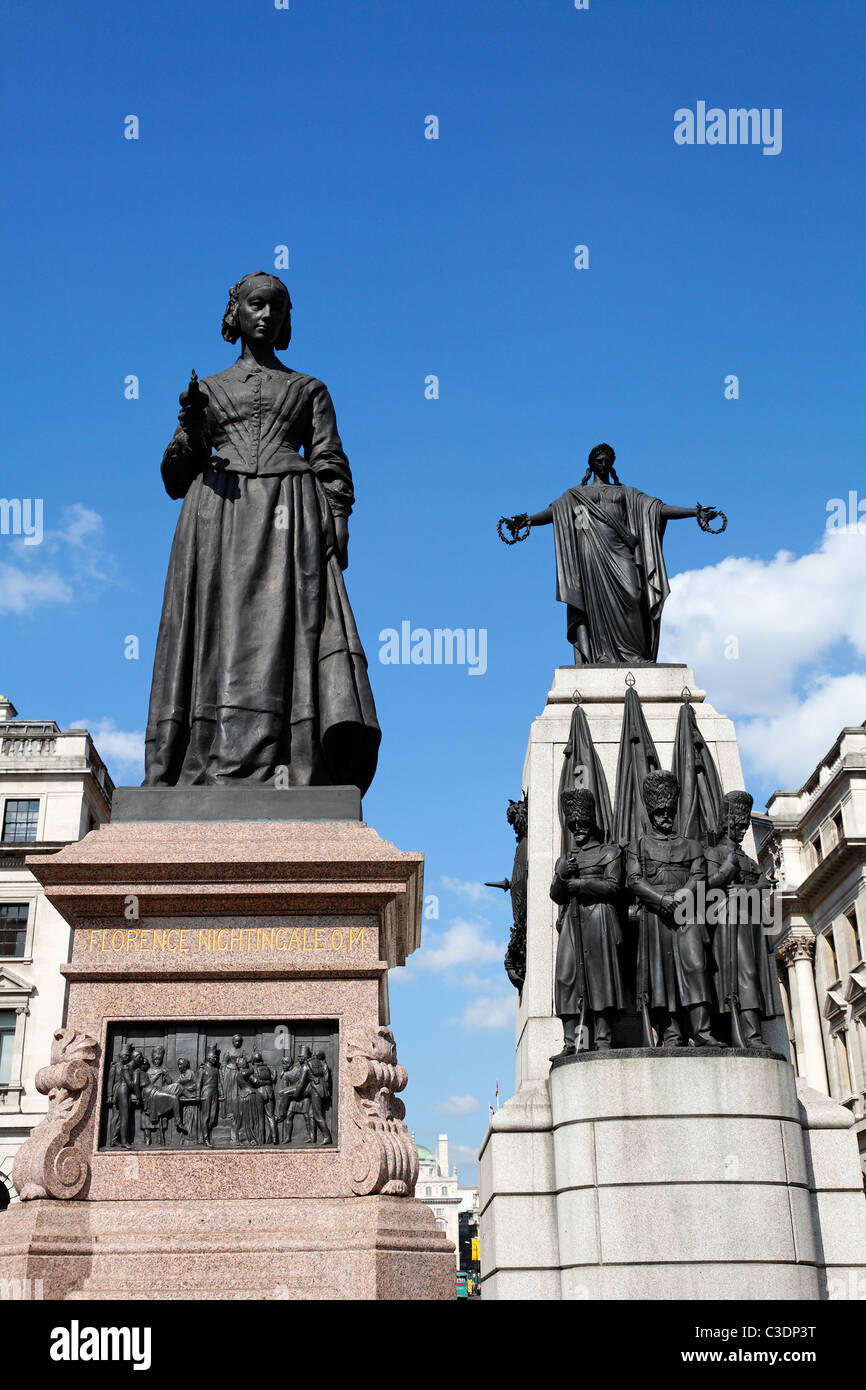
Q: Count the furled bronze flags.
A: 3